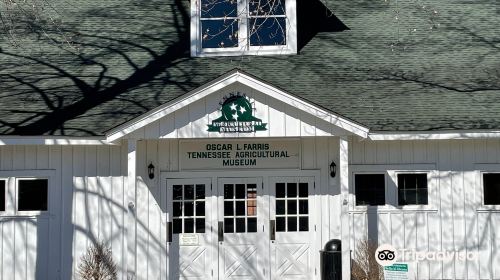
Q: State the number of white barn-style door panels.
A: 3